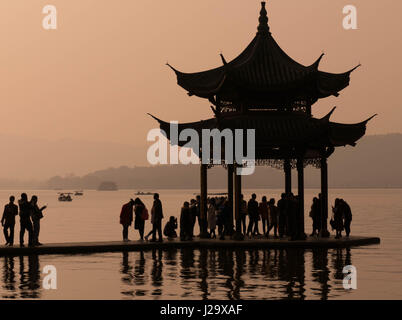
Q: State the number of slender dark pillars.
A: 6